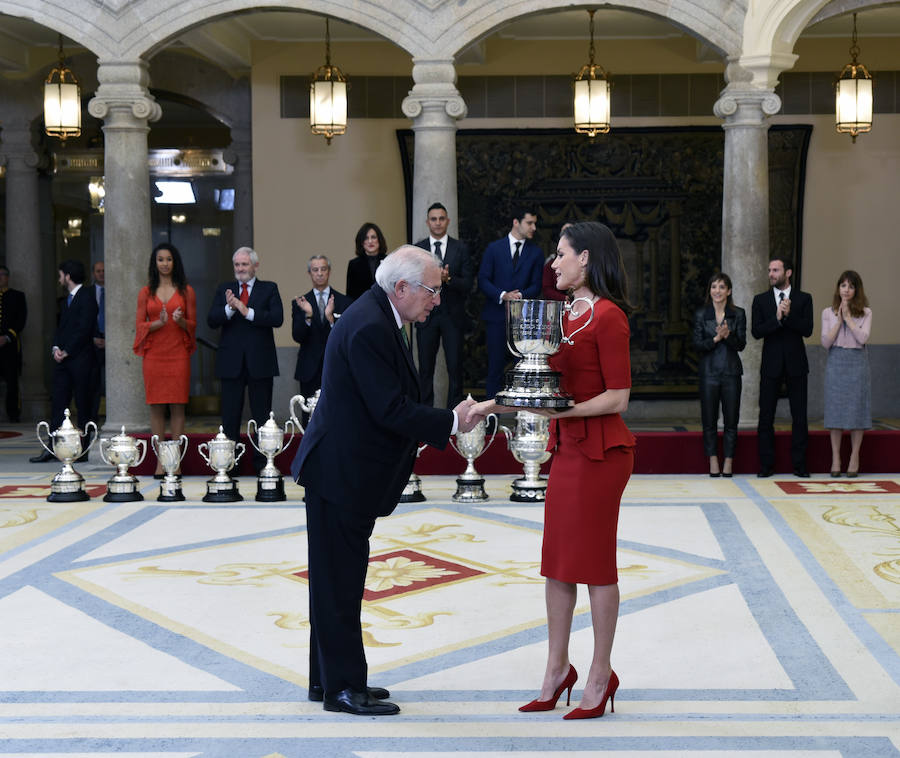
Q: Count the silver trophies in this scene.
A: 10